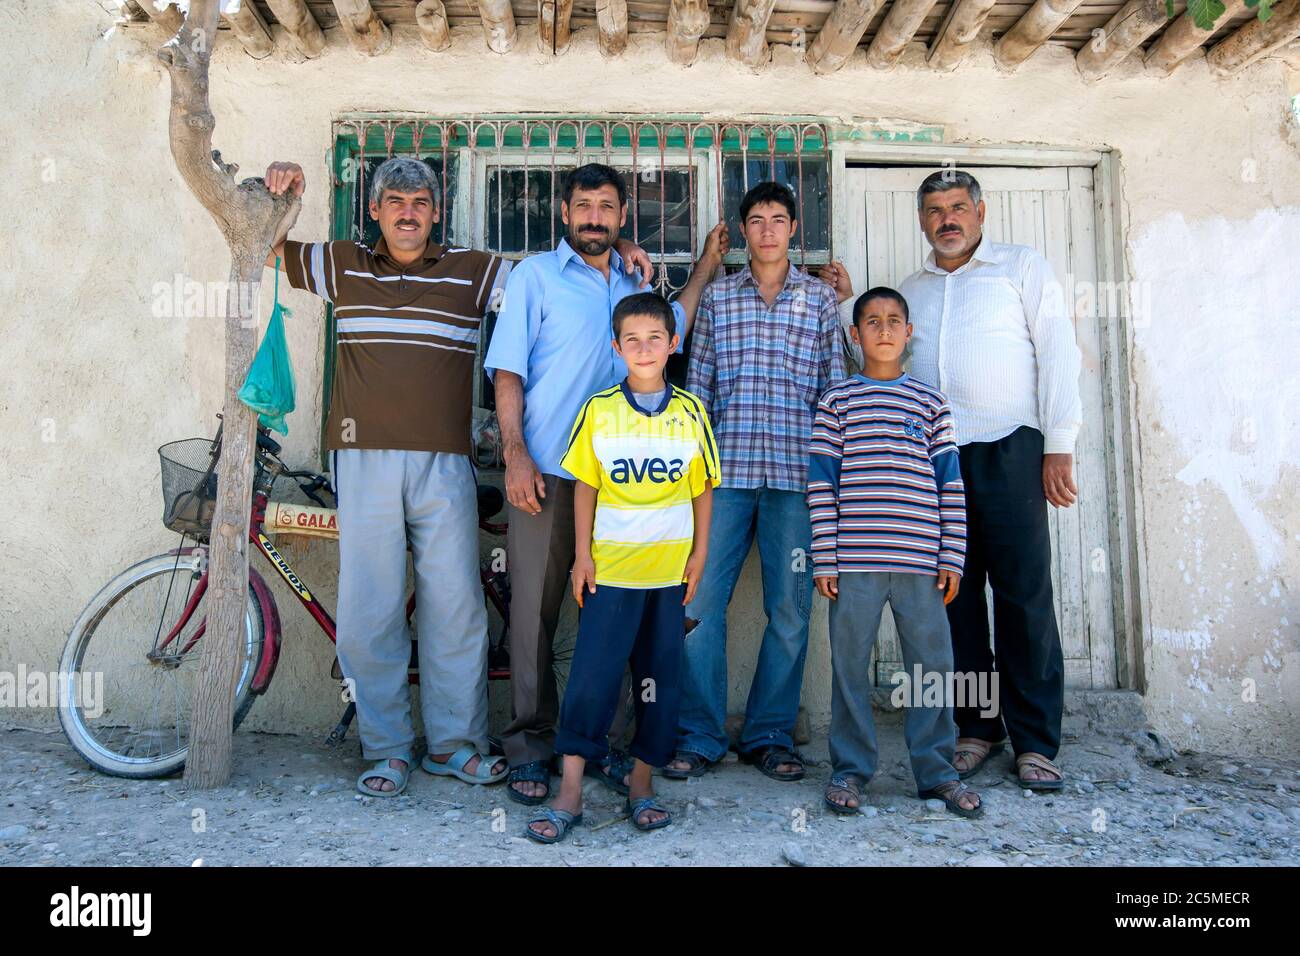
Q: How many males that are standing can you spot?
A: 6